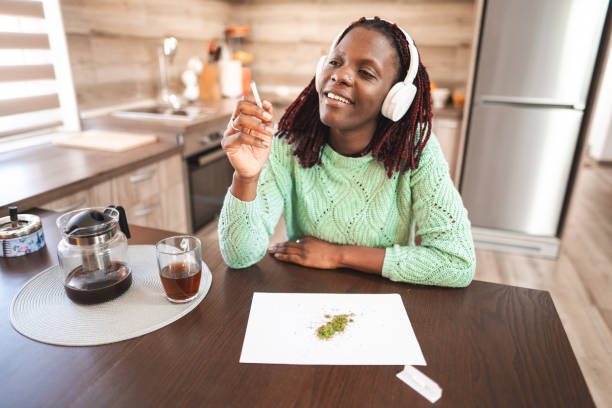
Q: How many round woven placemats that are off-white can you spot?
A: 1